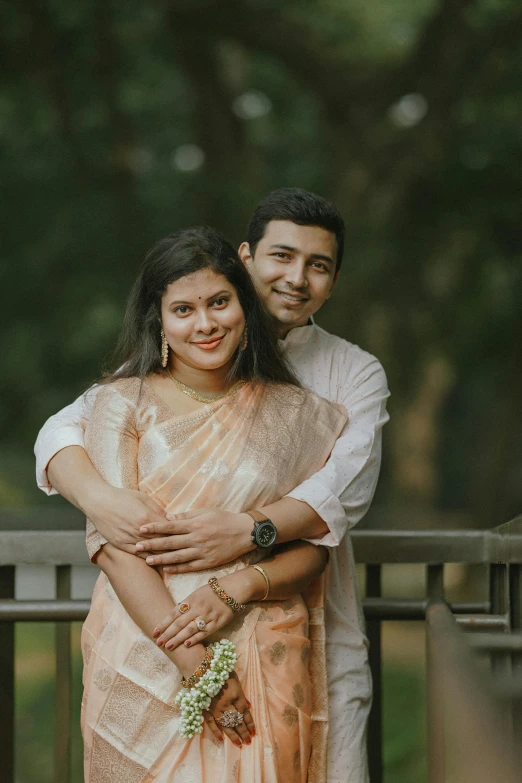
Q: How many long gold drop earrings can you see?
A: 2